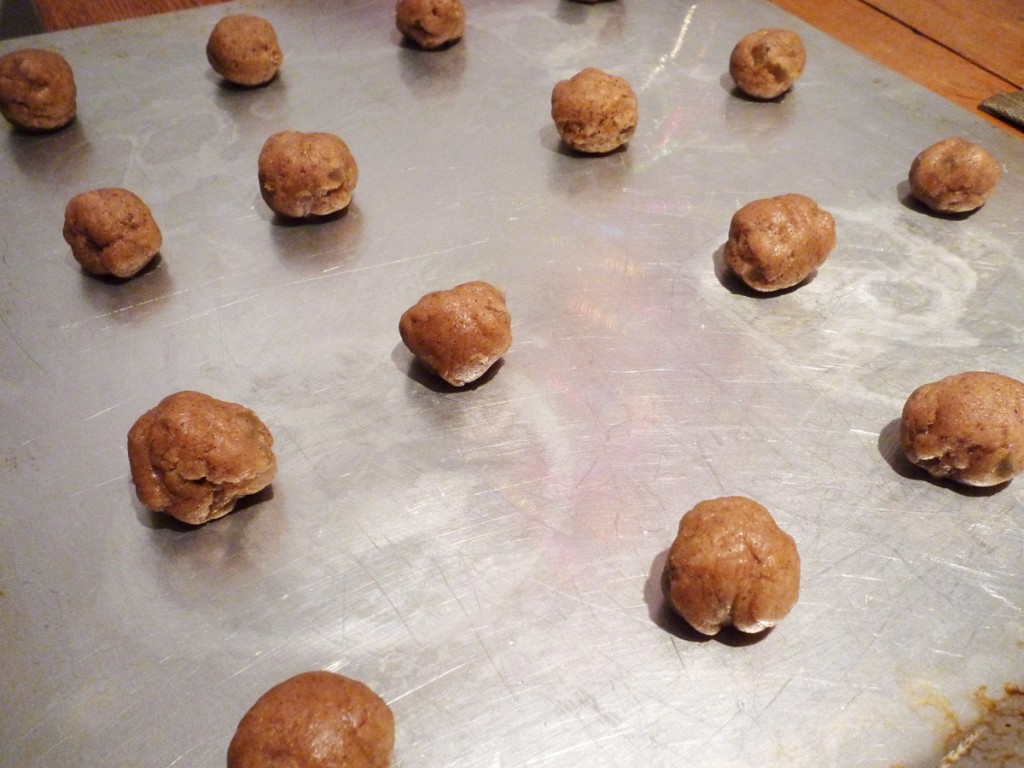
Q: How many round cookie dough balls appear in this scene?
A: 14